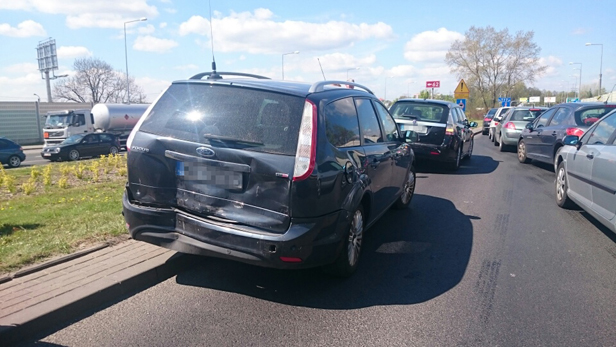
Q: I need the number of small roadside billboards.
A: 3